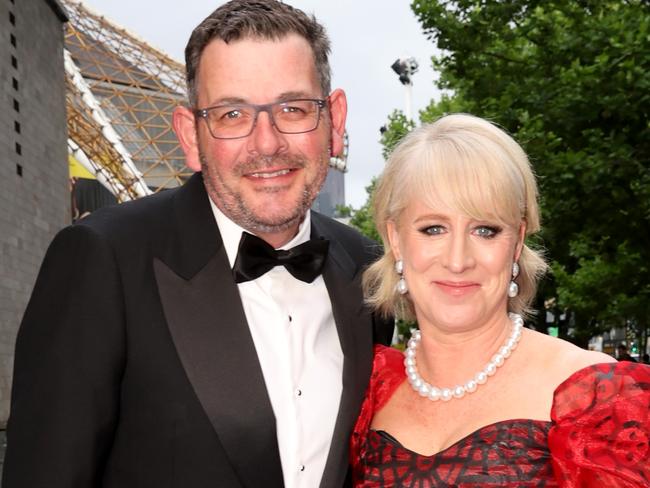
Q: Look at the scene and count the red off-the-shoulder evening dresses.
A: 1